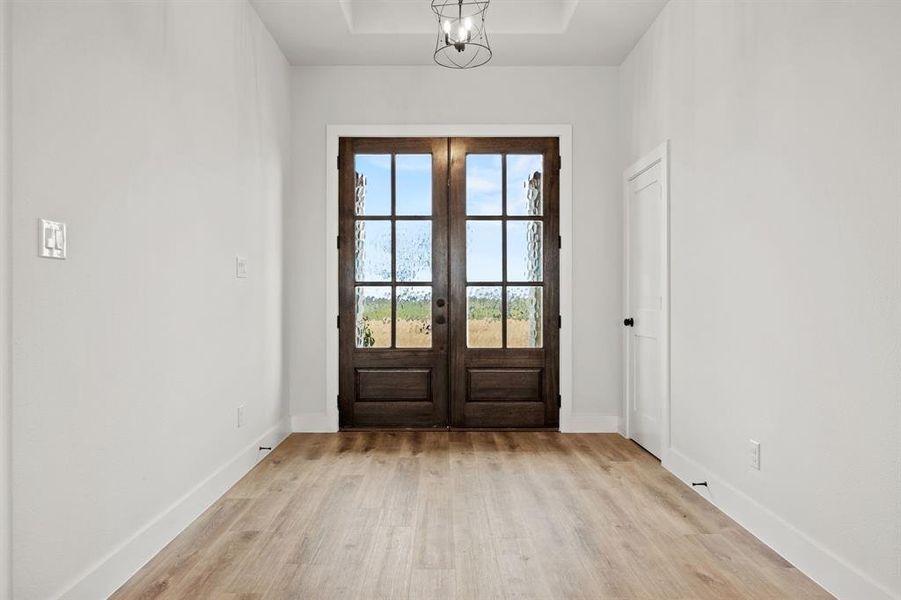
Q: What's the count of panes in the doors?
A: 12